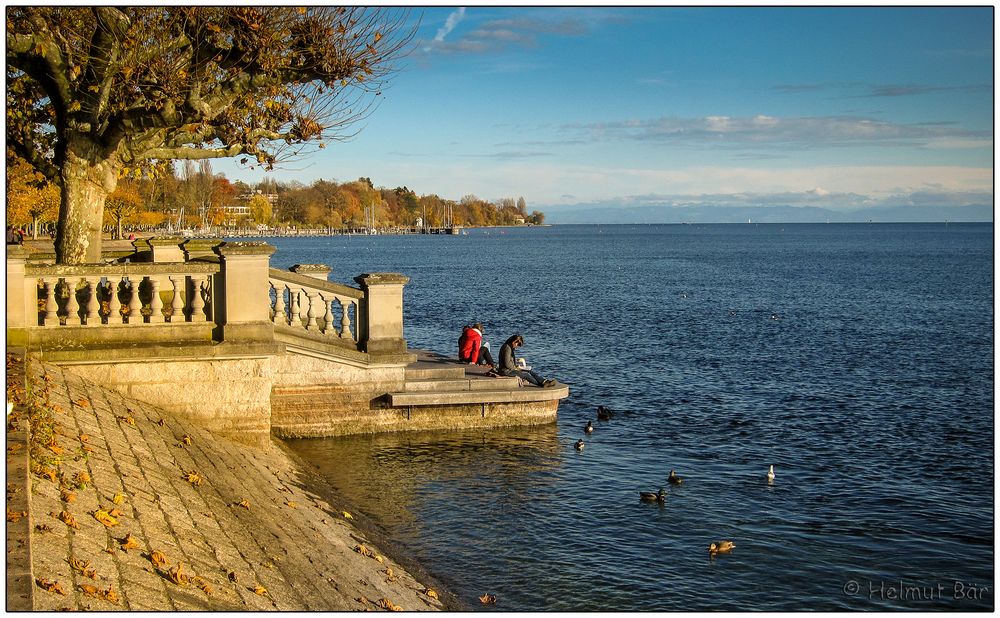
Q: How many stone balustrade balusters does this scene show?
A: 13